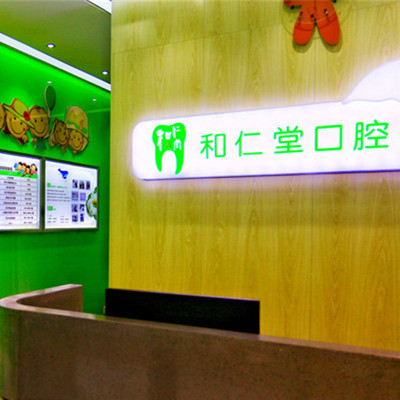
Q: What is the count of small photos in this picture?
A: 9